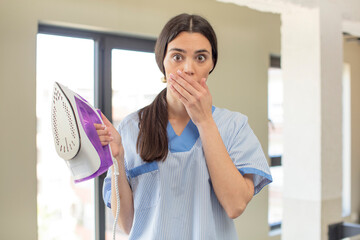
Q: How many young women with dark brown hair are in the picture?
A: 1